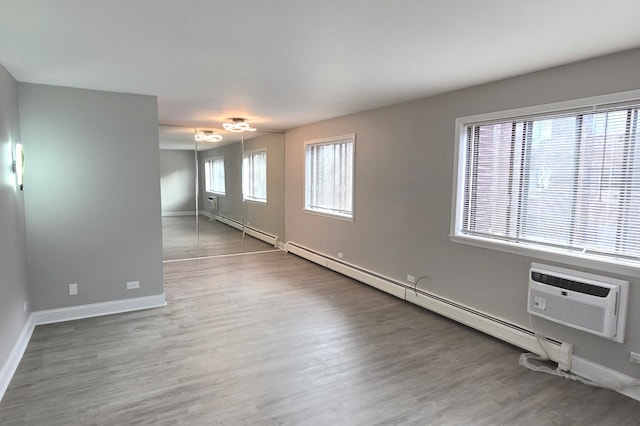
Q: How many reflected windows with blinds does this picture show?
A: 2